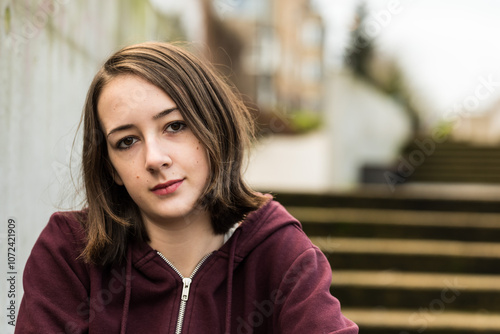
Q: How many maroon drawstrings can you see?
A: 2